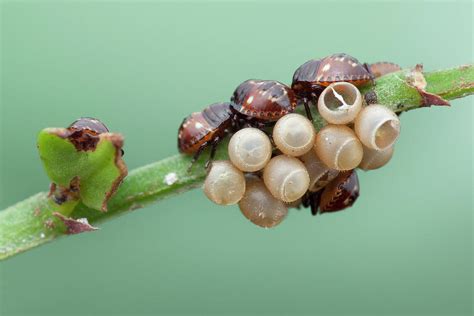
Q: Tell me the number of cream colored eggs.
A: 10